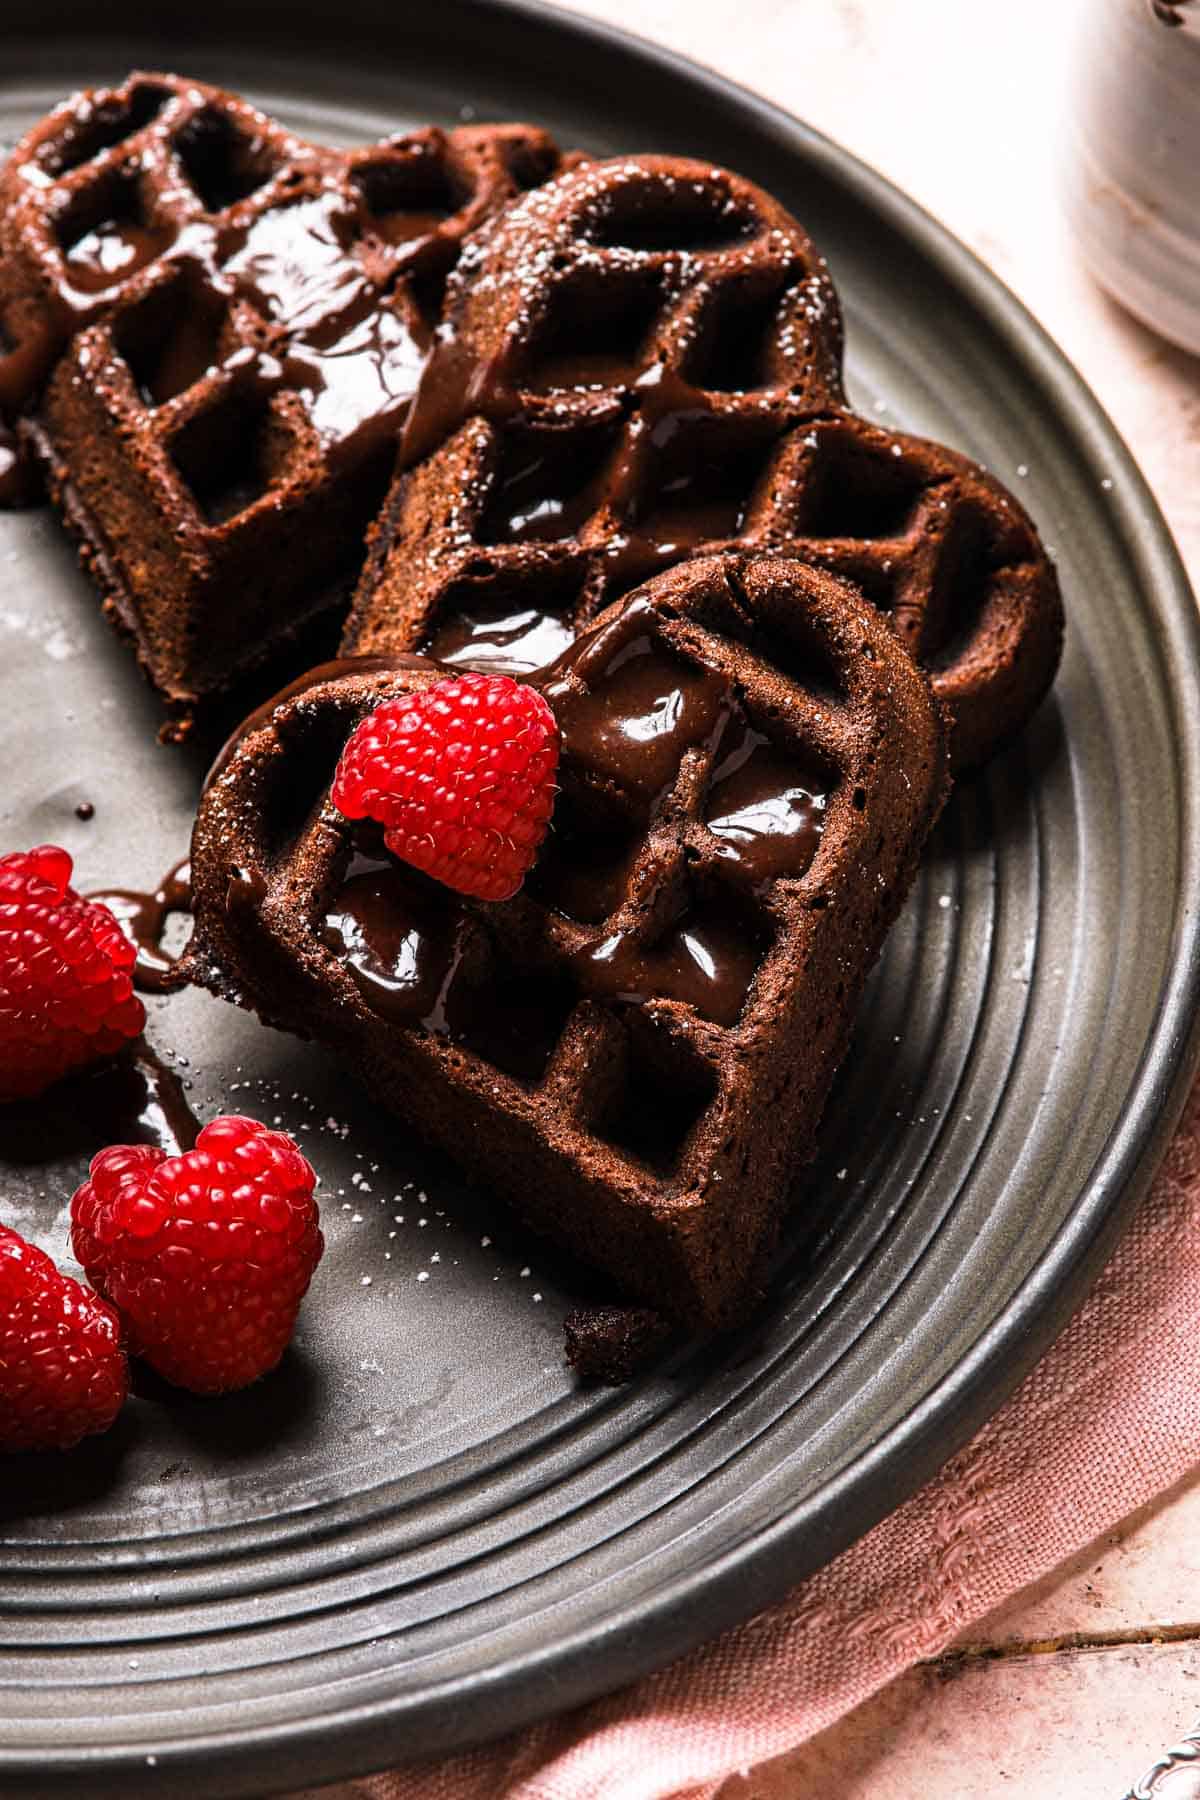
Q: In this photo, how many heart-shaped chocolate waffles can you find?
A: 3